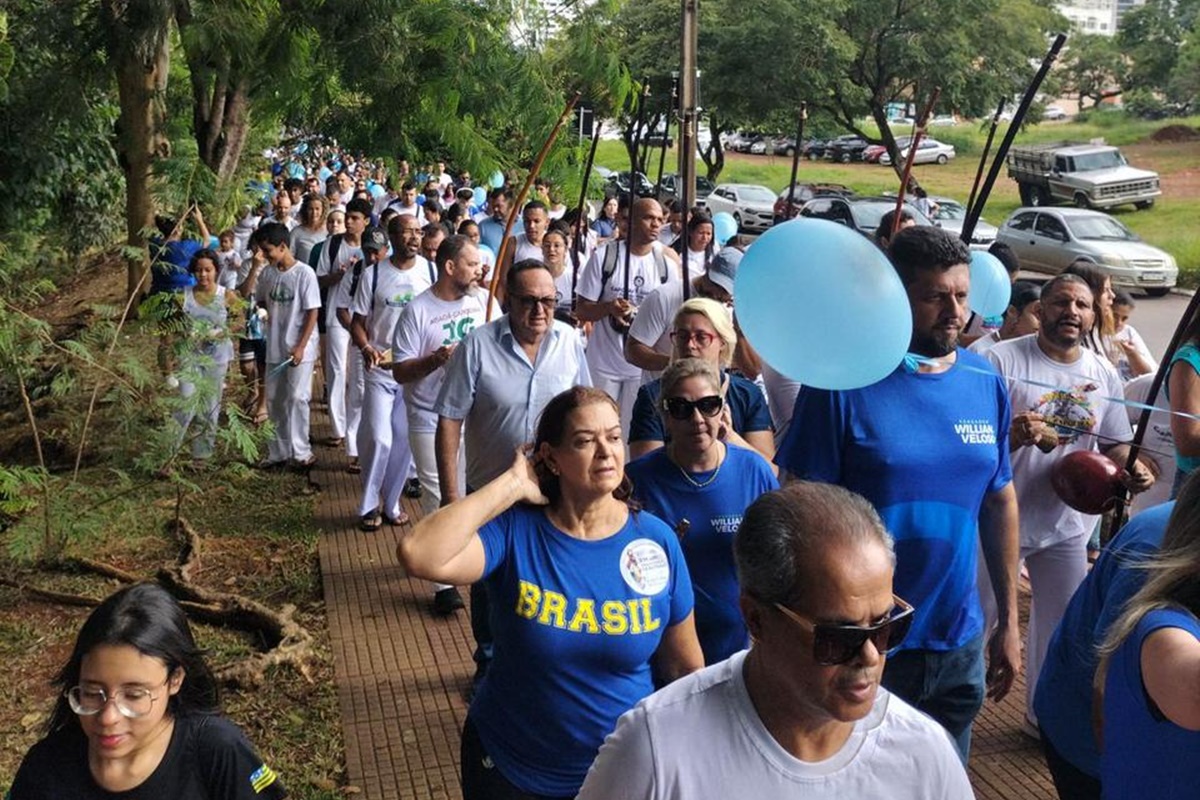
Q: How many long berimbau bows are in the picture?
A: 10